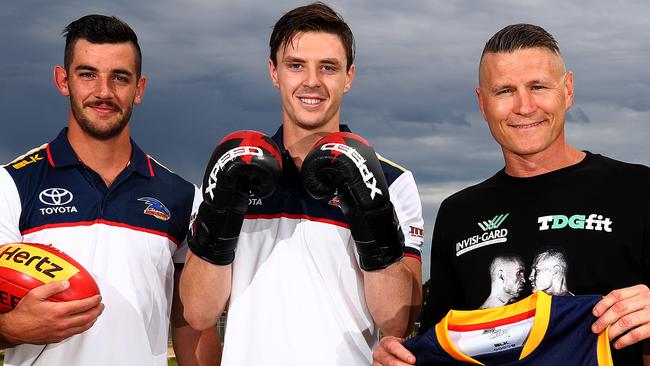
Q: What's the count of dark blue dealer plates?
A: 0